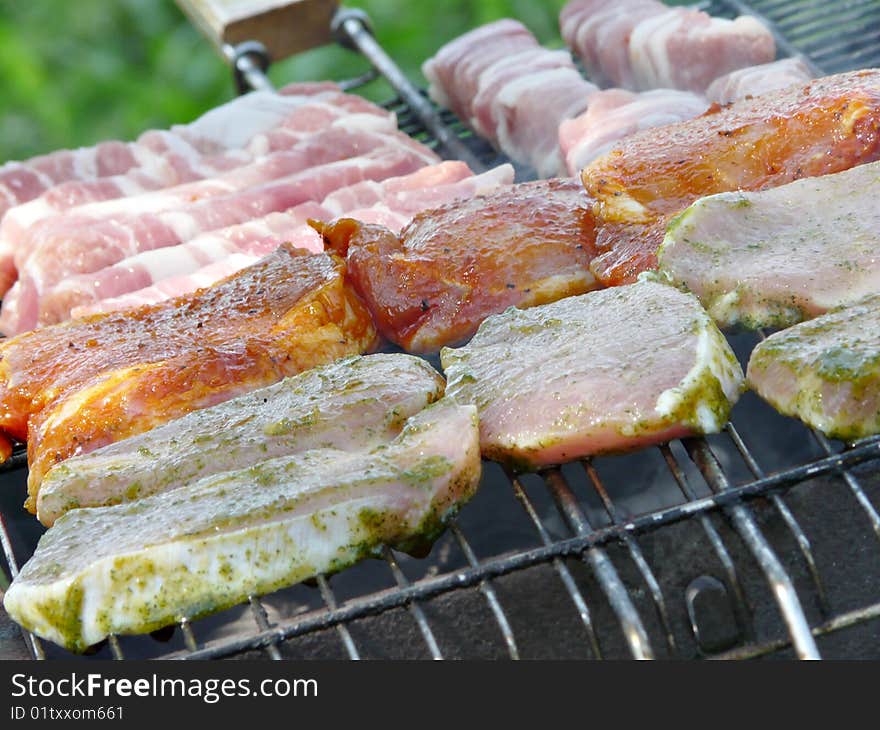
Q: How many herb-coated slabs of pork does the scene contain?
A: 5